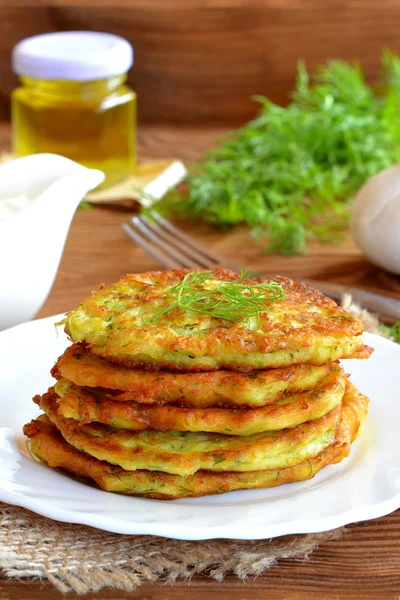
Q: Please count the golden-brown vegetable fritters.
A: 5